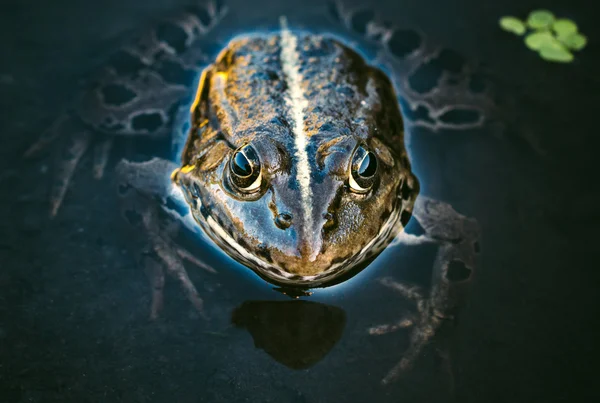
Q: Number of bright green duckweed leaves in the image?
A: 6